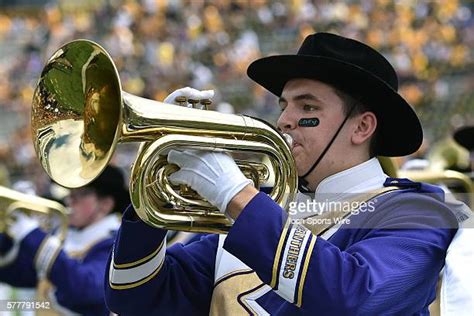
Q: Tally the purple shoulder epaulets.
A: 1